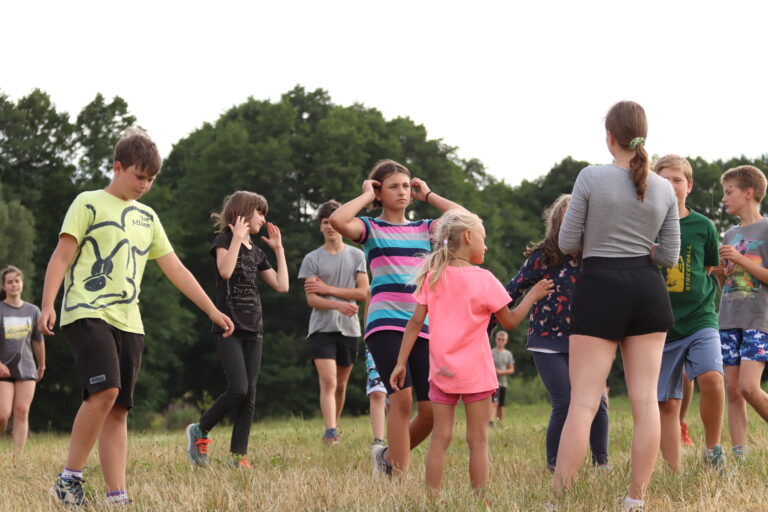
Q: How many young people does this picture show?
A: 11